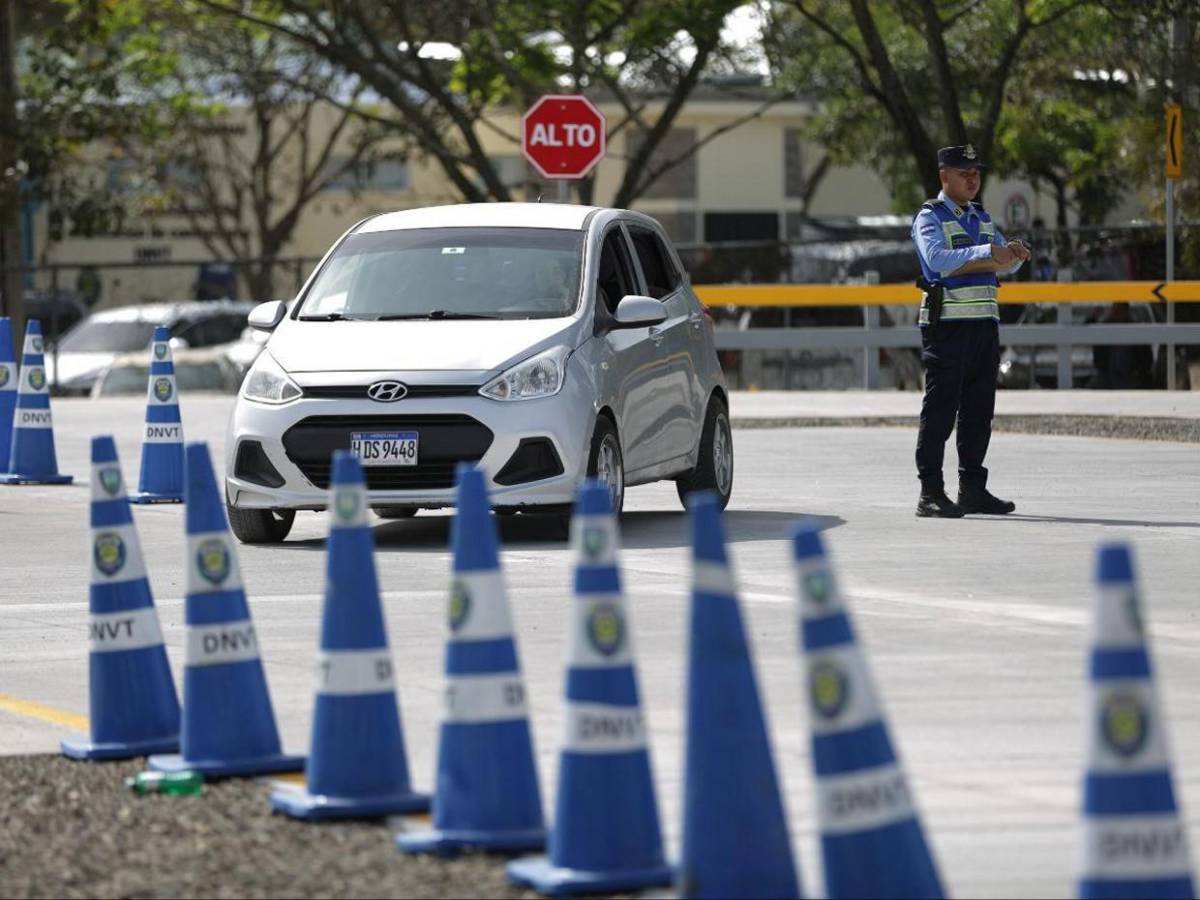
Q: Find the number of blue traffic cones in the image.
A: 11